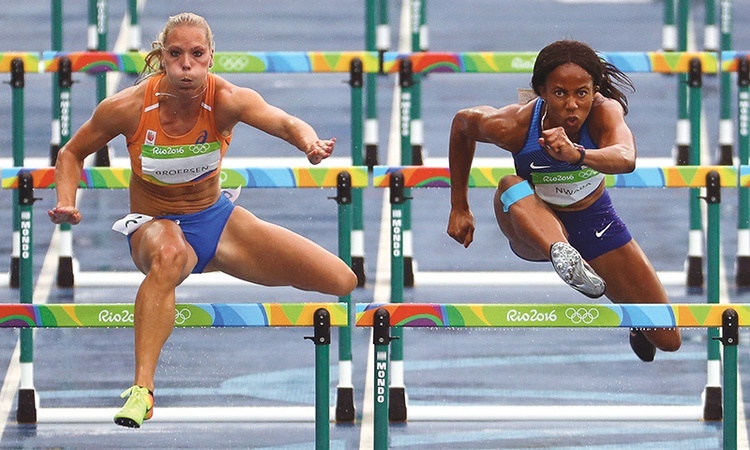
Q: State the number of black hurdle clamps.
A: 13